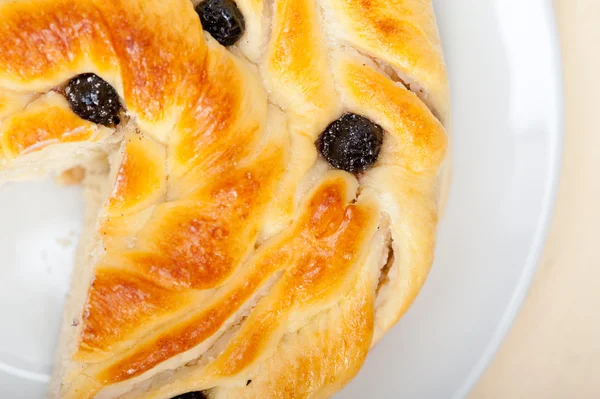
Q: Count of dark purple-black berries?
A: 4